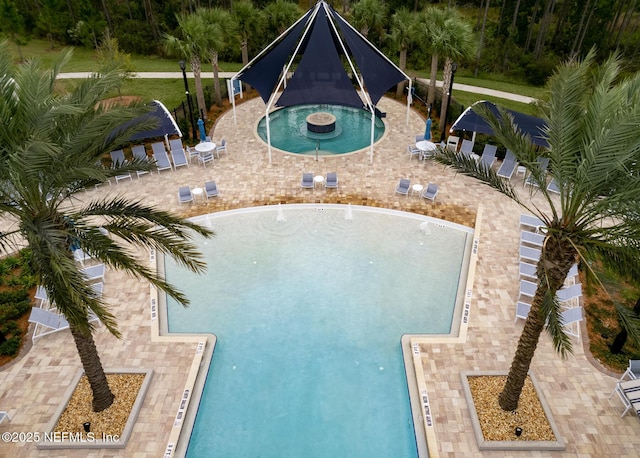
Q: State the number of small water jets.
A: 4